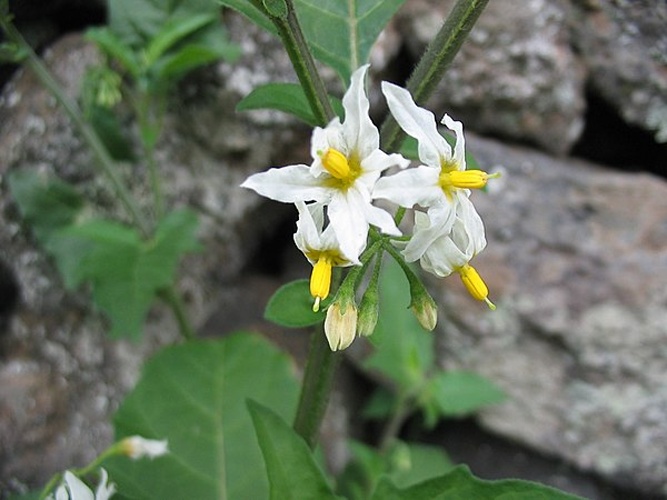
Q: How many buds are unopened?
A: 3